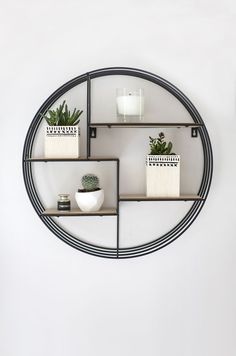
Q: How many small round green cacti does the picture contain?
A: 1